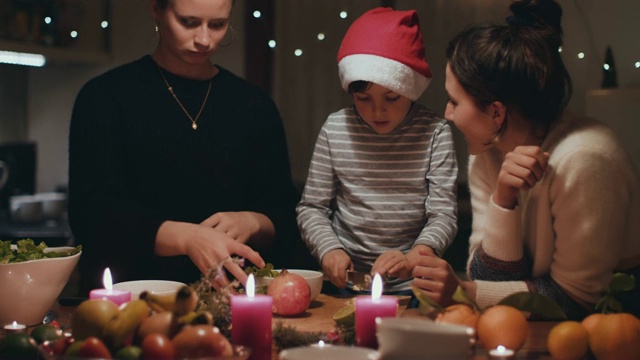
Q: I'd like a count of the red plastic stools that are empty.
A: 0